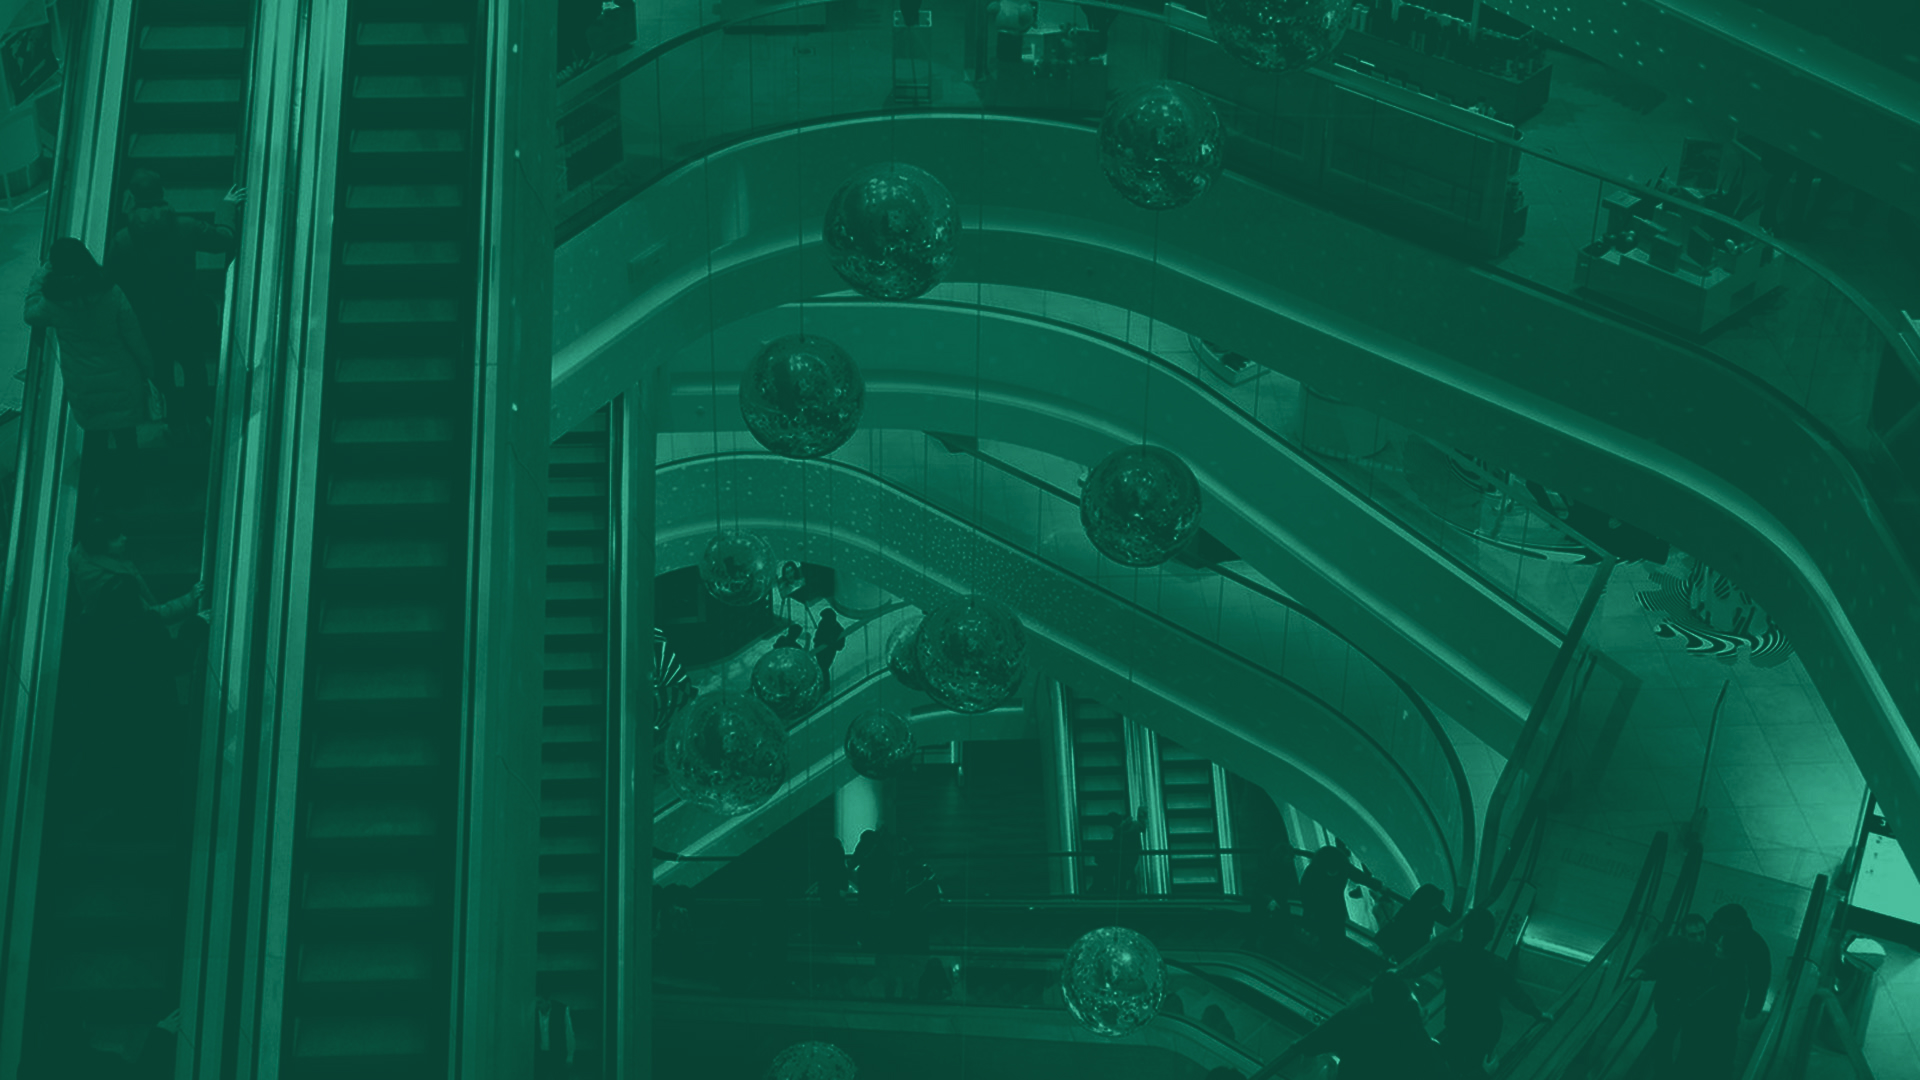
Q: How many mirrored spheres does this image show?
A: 13